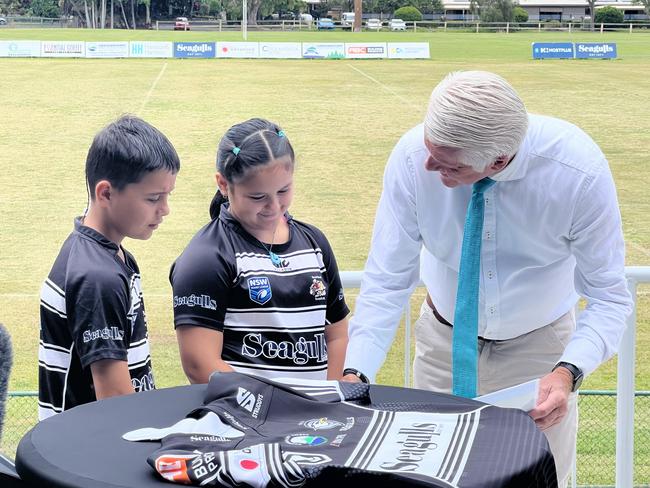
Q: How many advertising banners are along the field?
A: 12